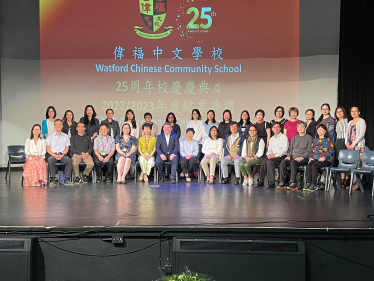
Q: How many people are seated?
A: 14